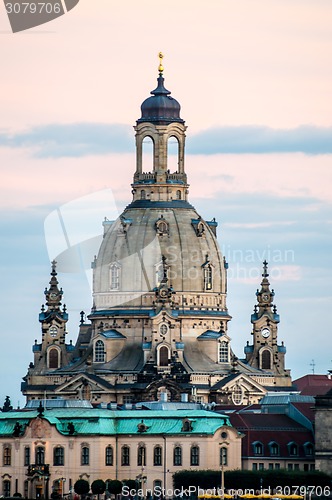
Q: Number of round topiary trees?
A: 4